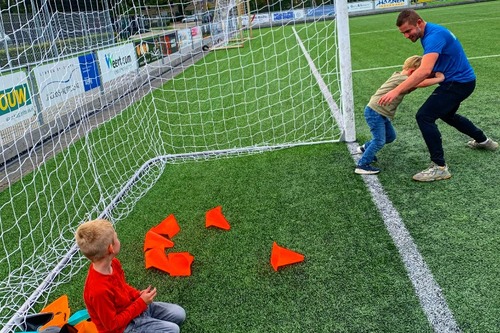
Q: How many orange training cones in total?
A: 6